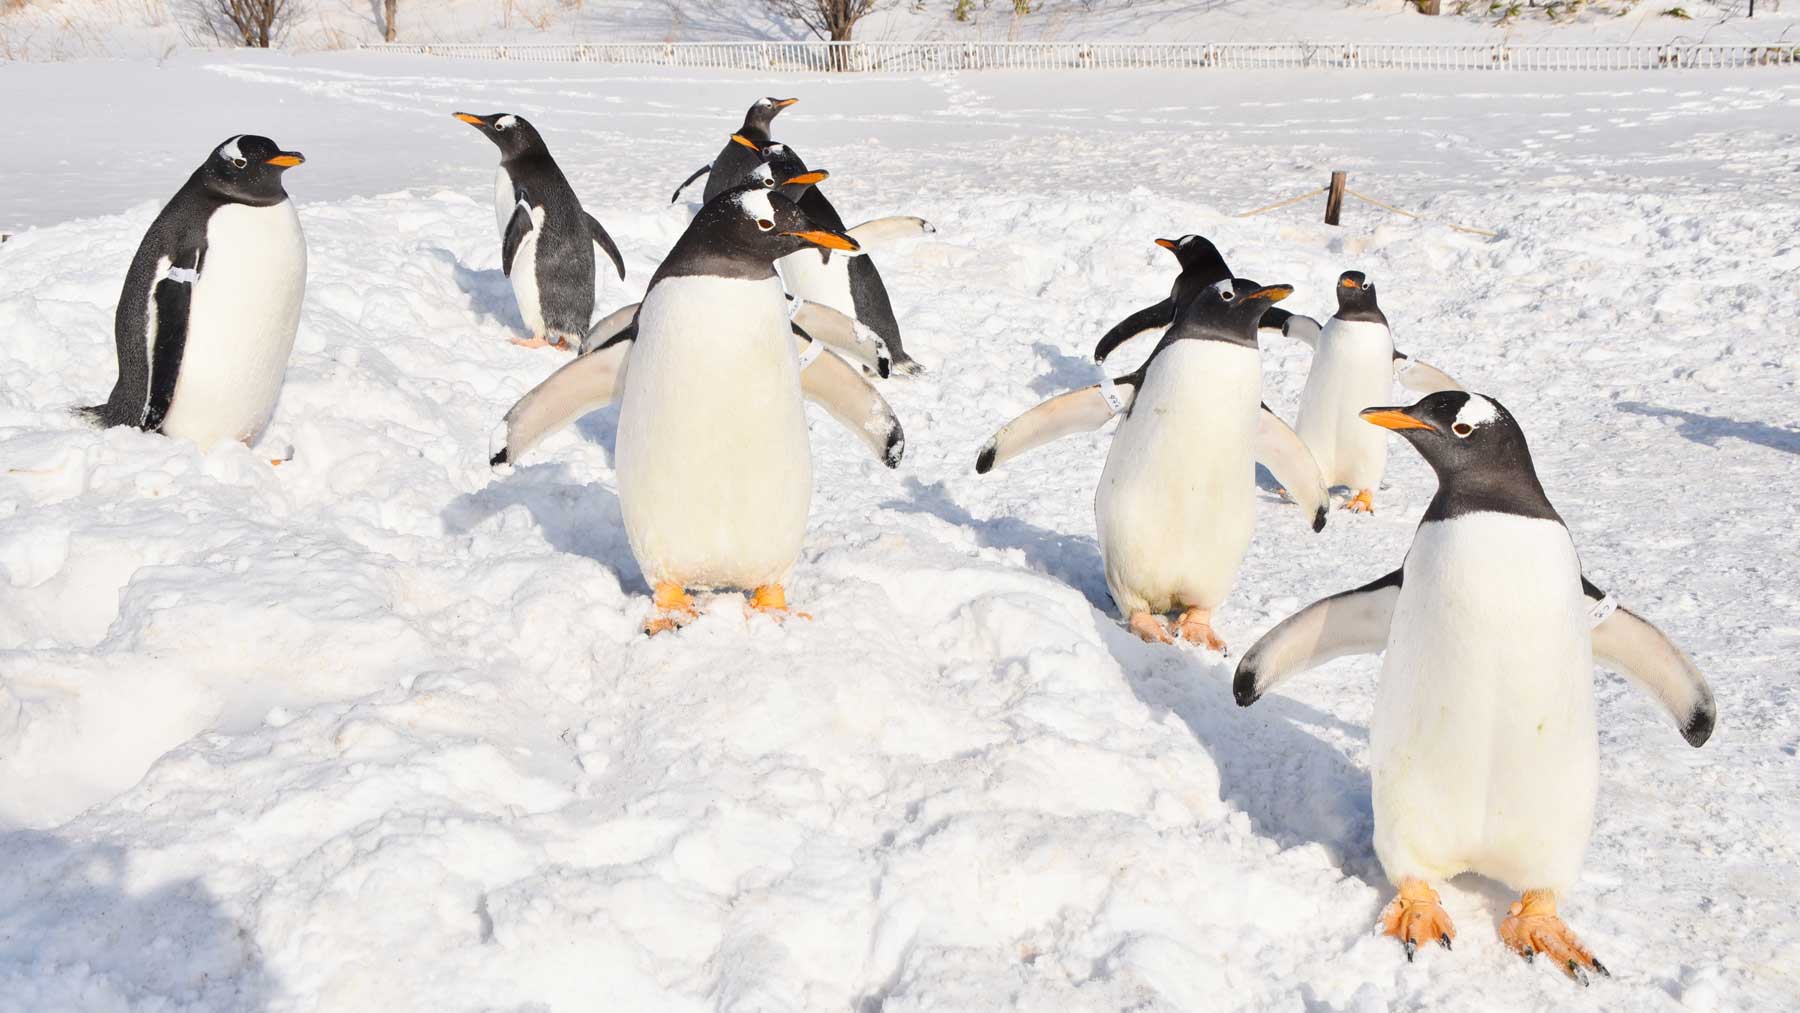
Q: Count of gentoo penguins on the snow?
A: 10